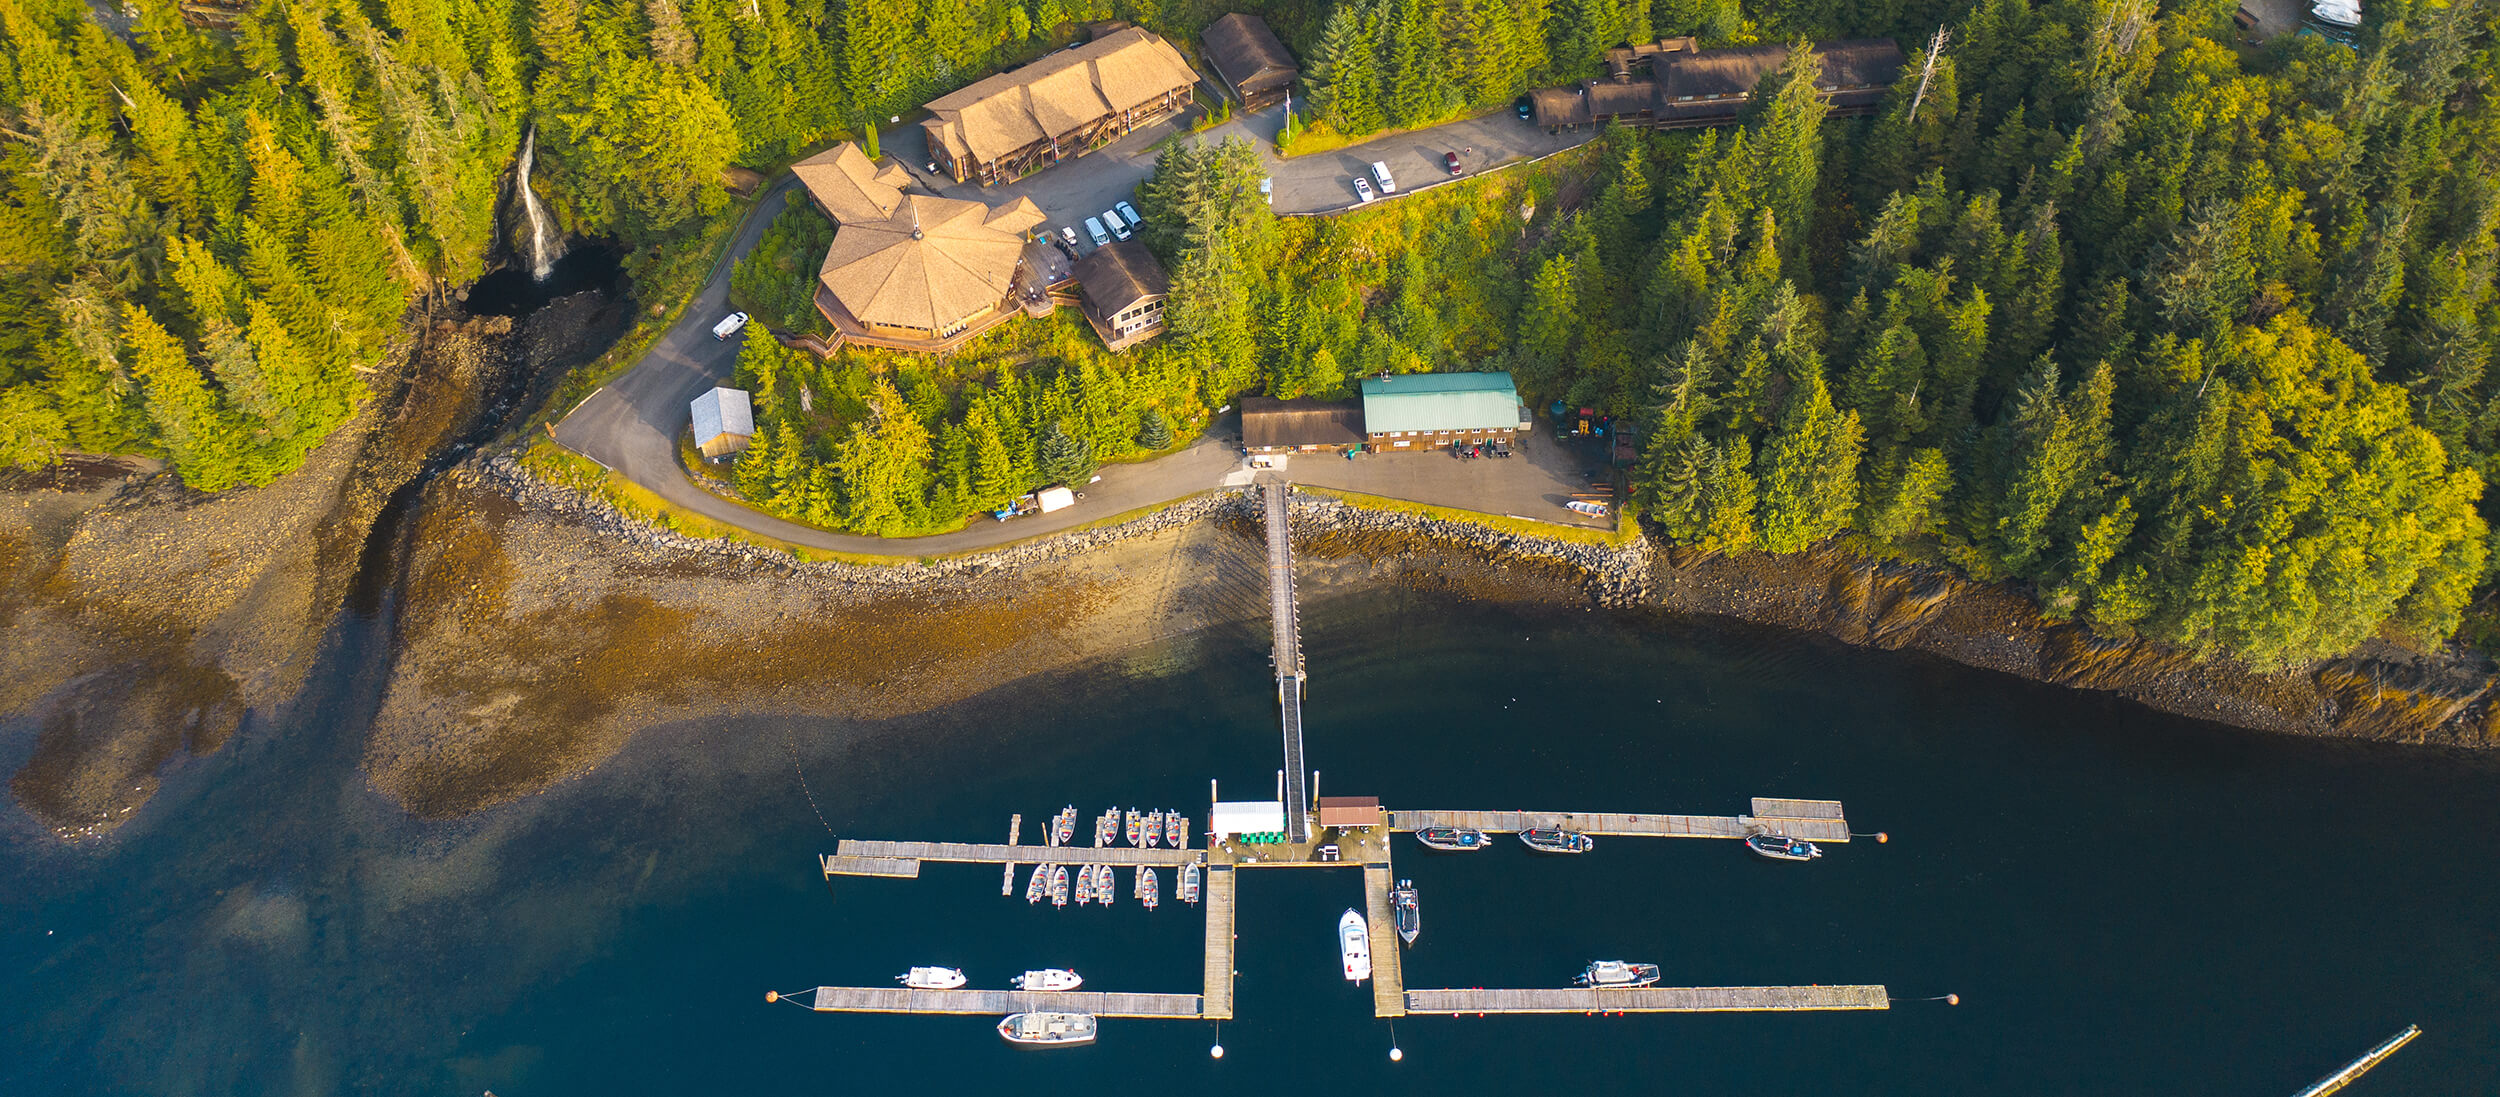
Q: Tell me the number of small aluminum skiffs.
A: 11